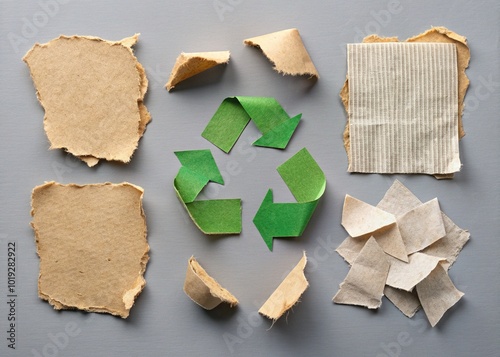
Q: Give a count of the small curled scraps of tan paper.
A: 4